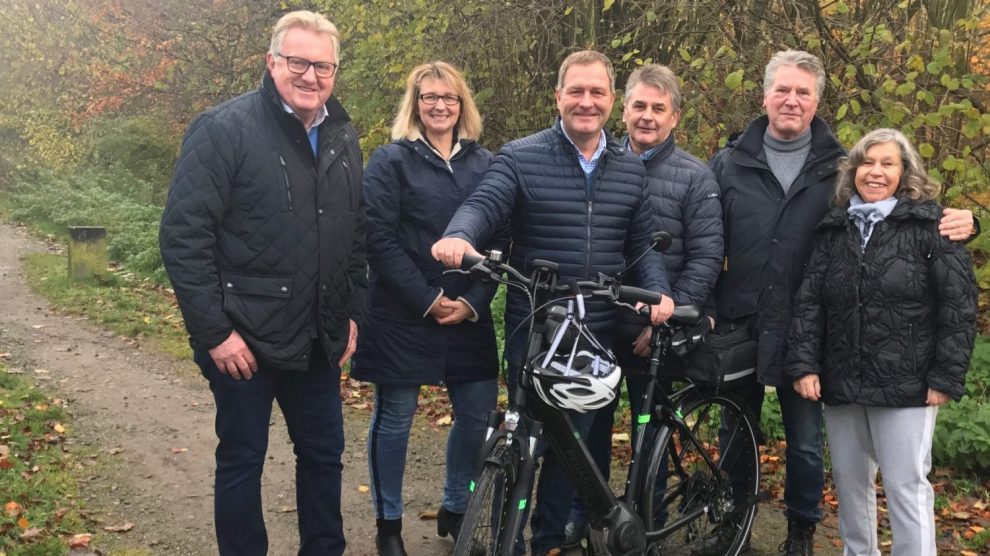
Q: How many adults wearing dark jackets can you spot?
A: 6